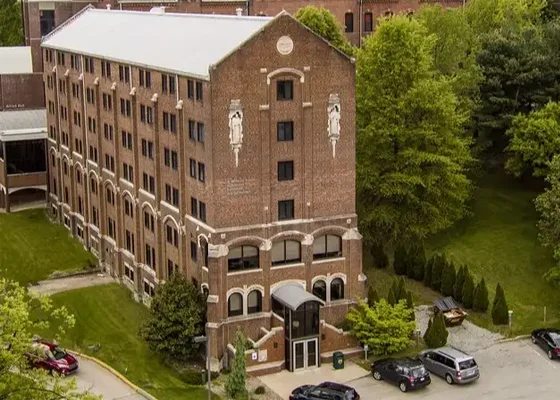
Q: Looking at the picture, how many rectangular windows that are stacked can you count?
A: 4